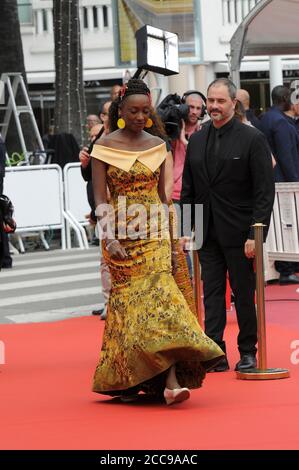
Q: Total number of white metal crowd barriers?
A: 2